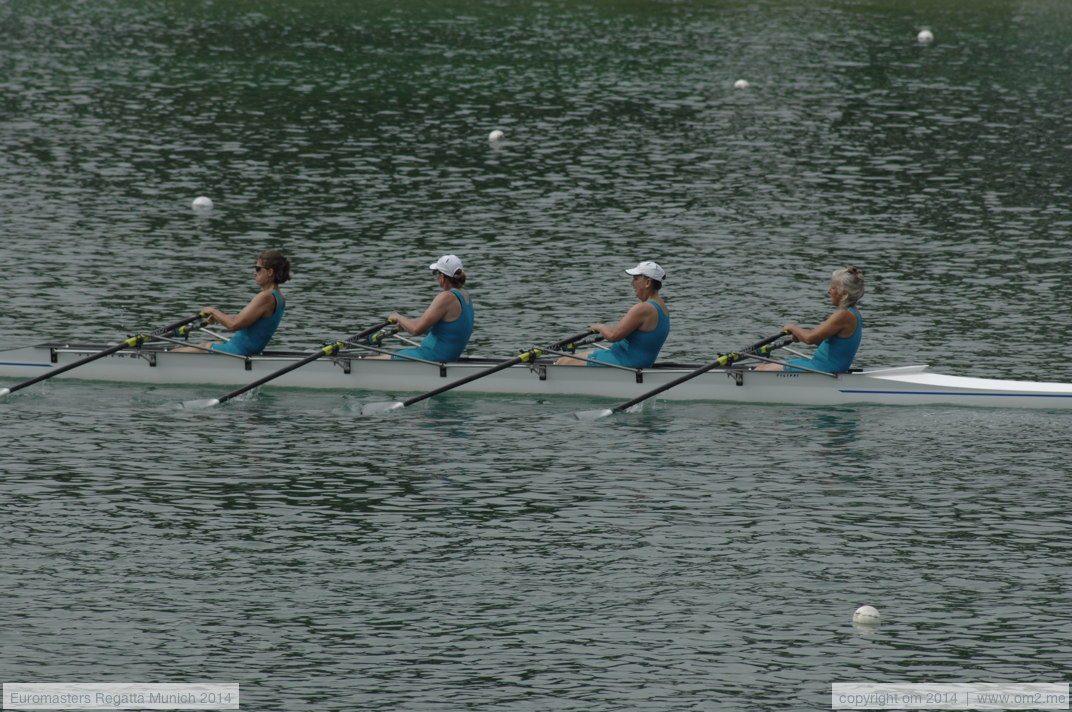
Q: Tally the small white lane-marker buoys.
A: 5